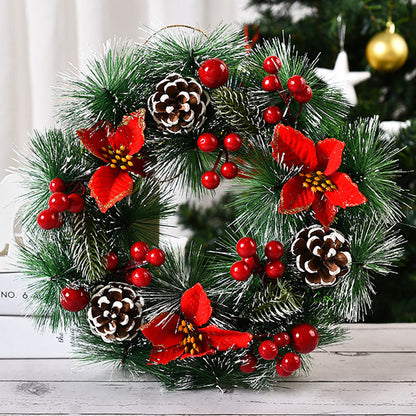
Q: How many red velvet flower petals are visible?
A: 14